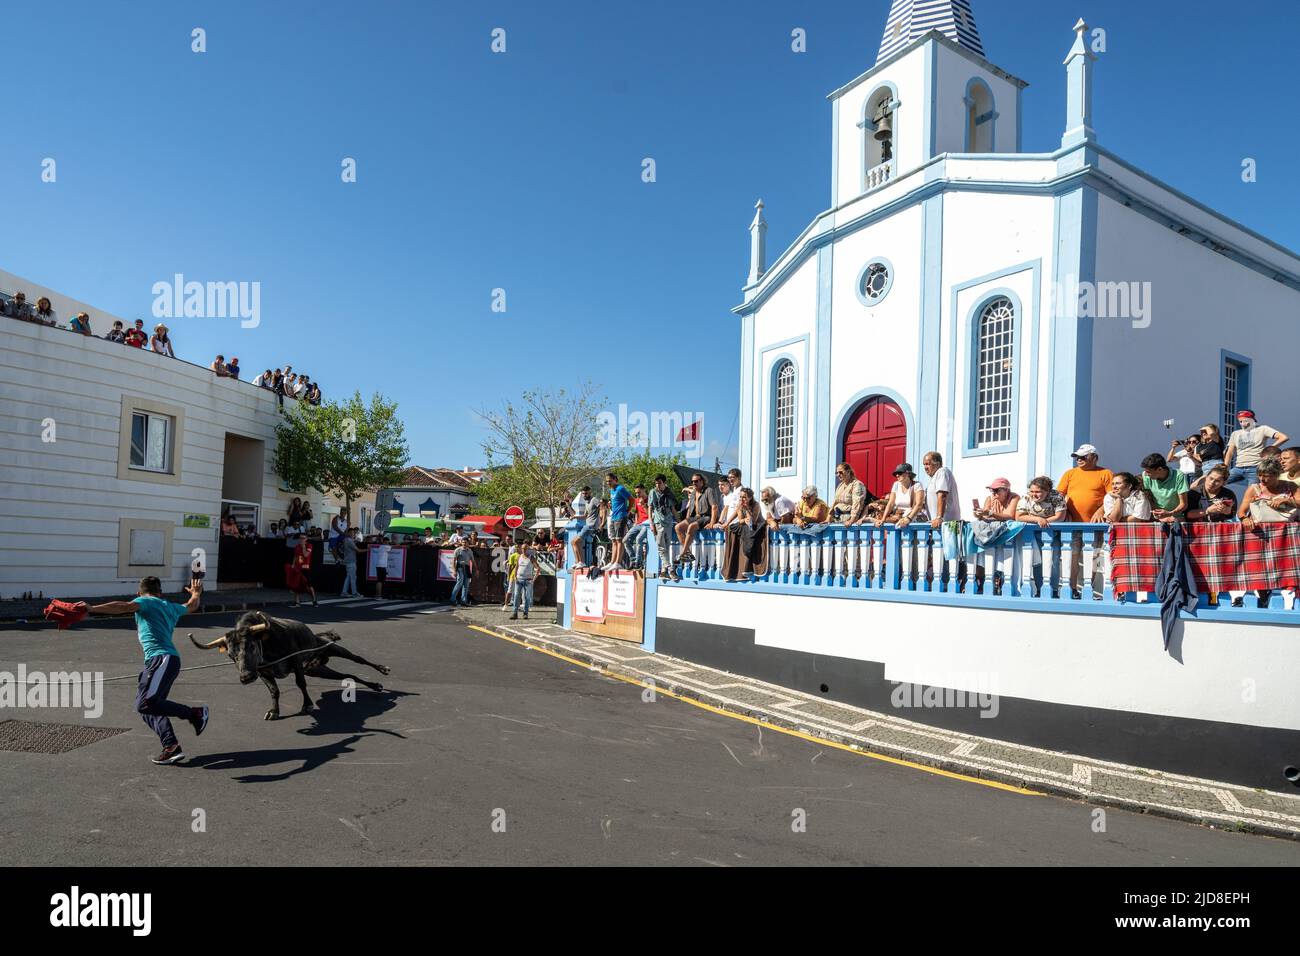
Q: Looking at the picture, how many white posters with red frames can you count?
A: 4